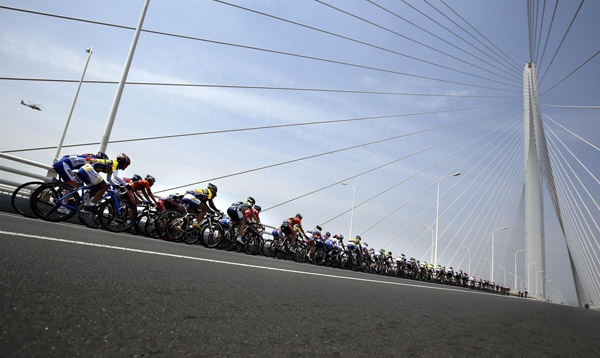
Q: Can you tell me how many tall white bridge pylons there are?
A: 1